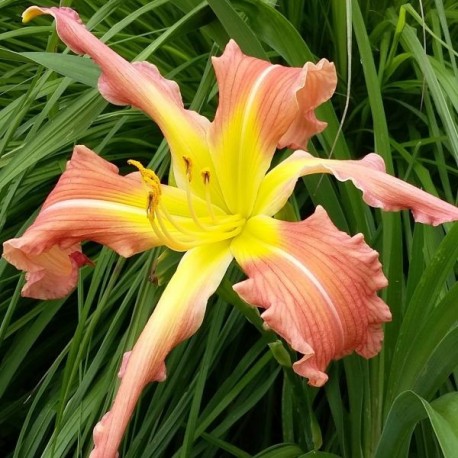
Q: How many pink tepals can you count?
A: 6